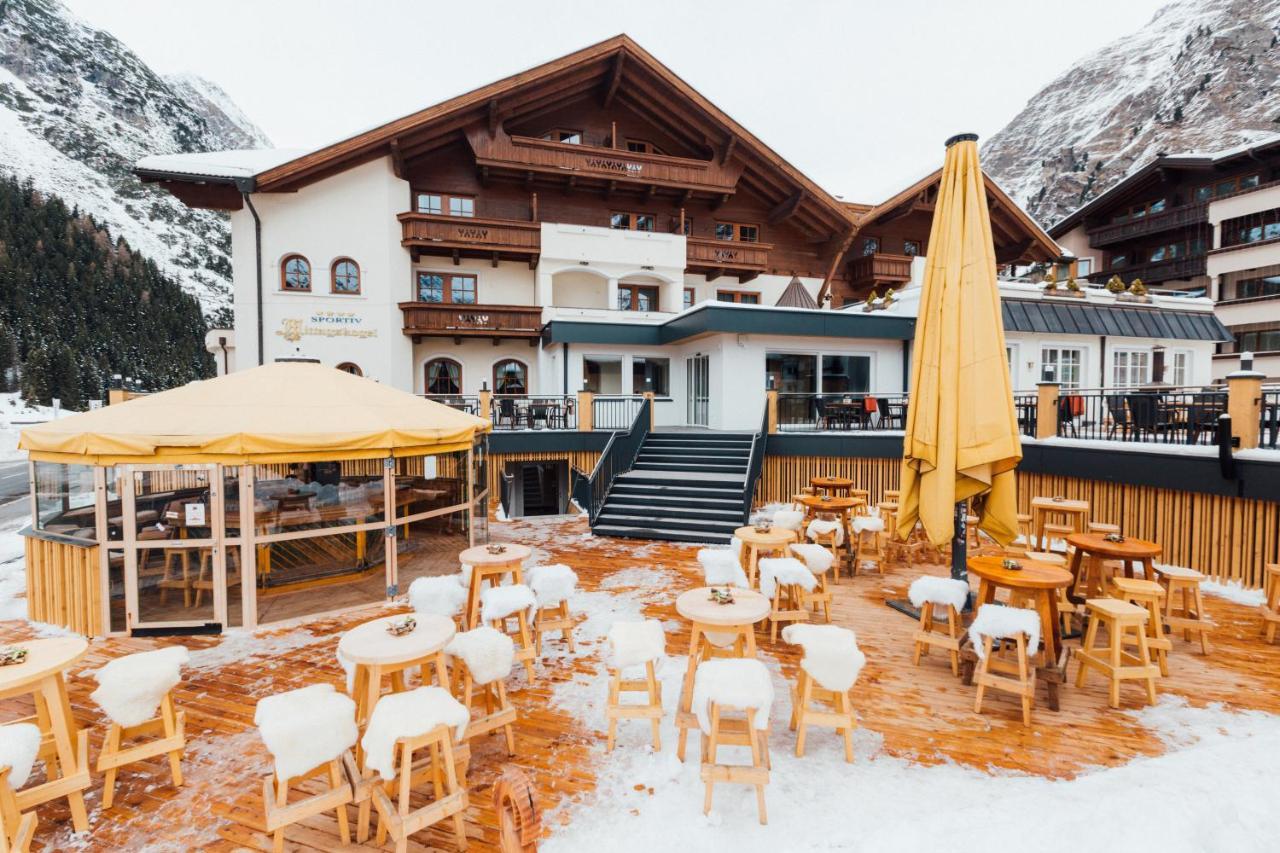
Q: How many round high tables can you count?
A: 9